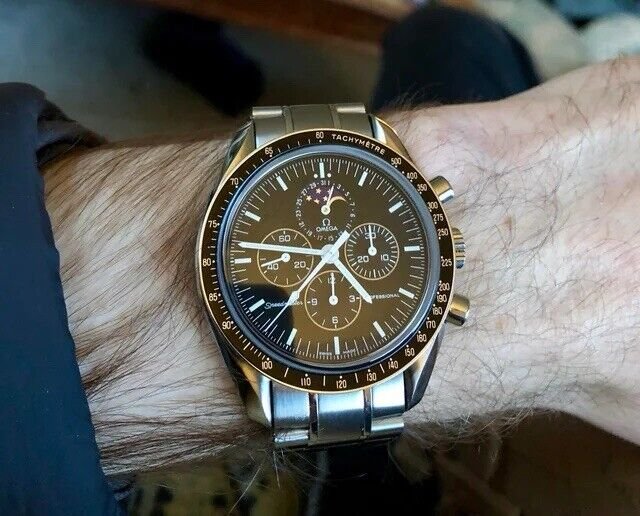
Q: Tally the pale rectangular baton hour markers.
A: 12